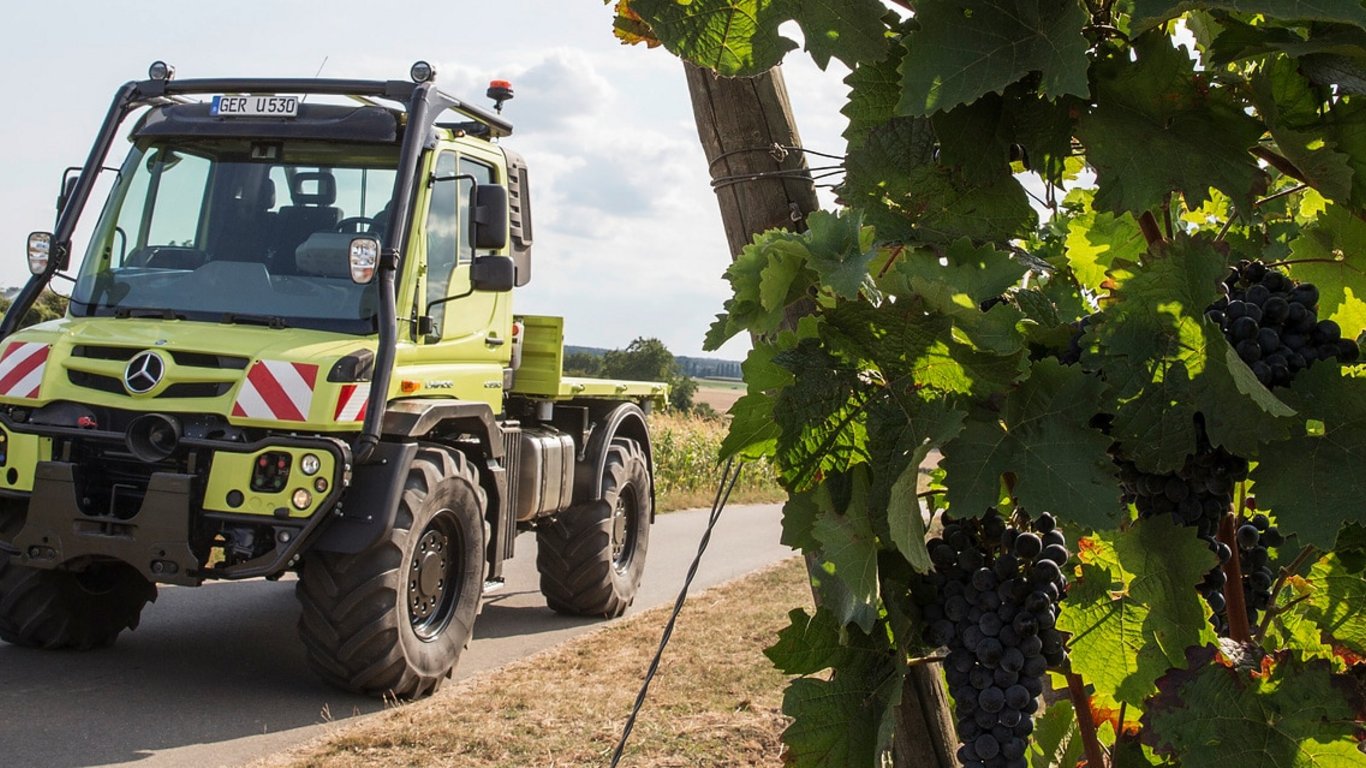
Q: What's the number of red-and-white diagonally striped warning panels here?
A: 3